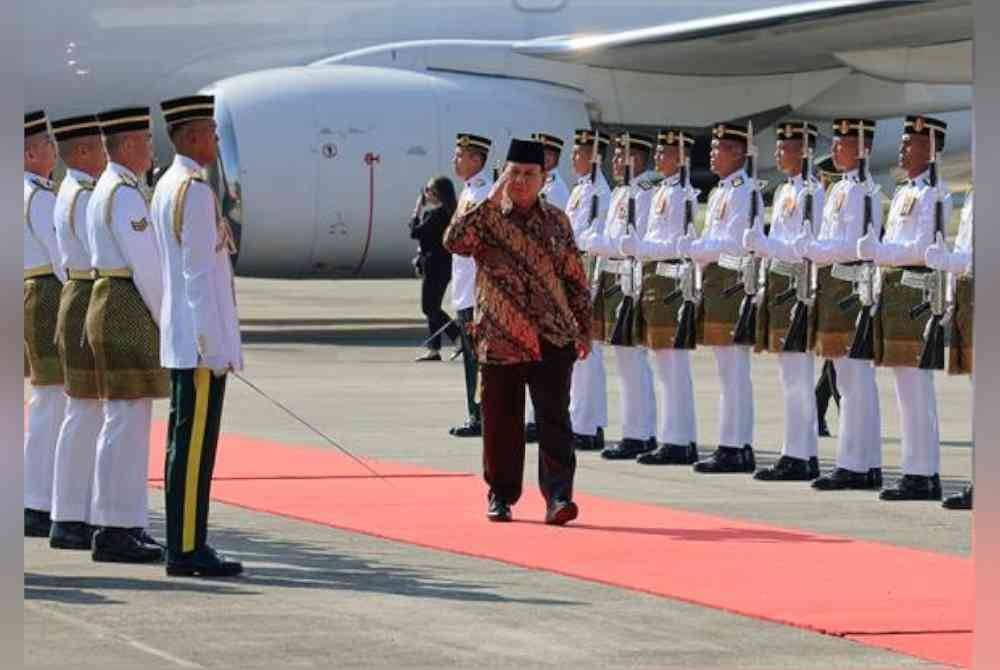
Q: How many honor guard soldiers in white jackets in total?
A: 14